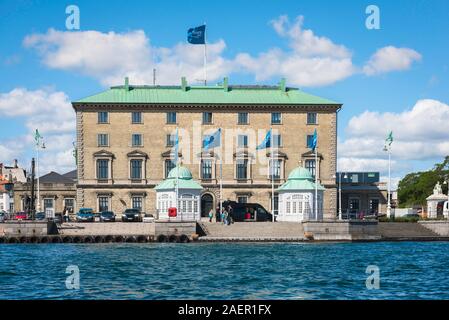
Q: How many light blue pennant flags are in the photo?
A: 4